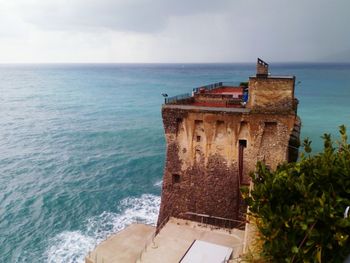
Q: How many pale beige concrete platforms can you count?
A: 2